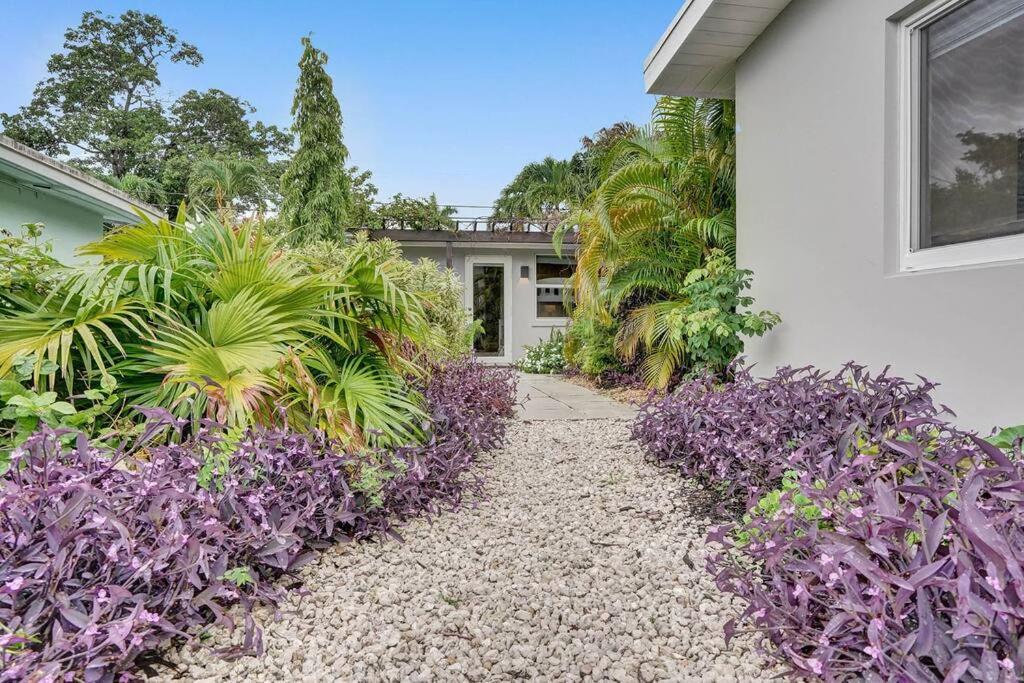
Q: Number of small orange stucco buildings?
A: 0